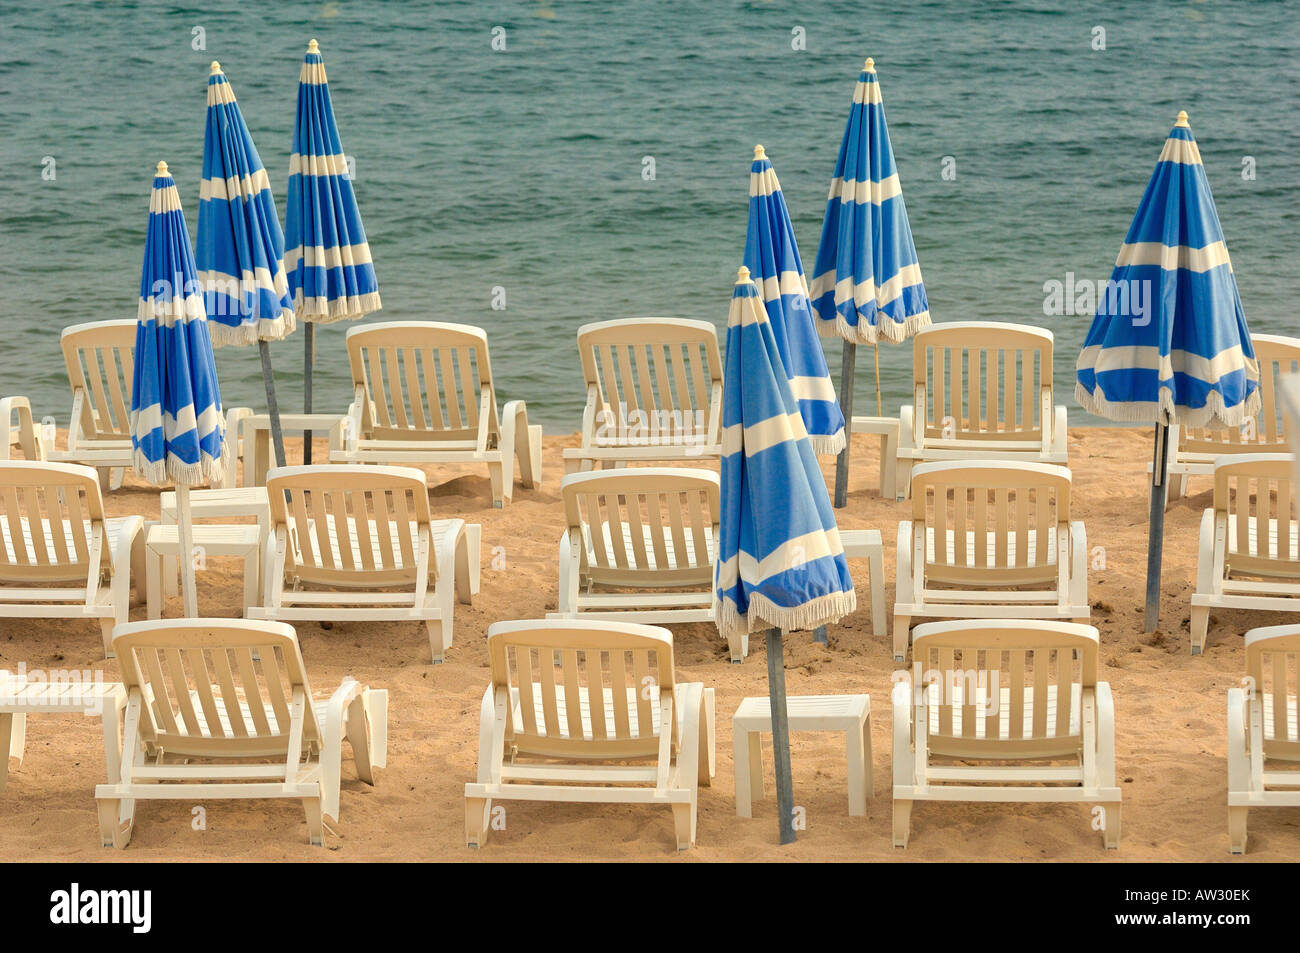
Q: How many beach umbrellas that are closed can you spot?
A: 7